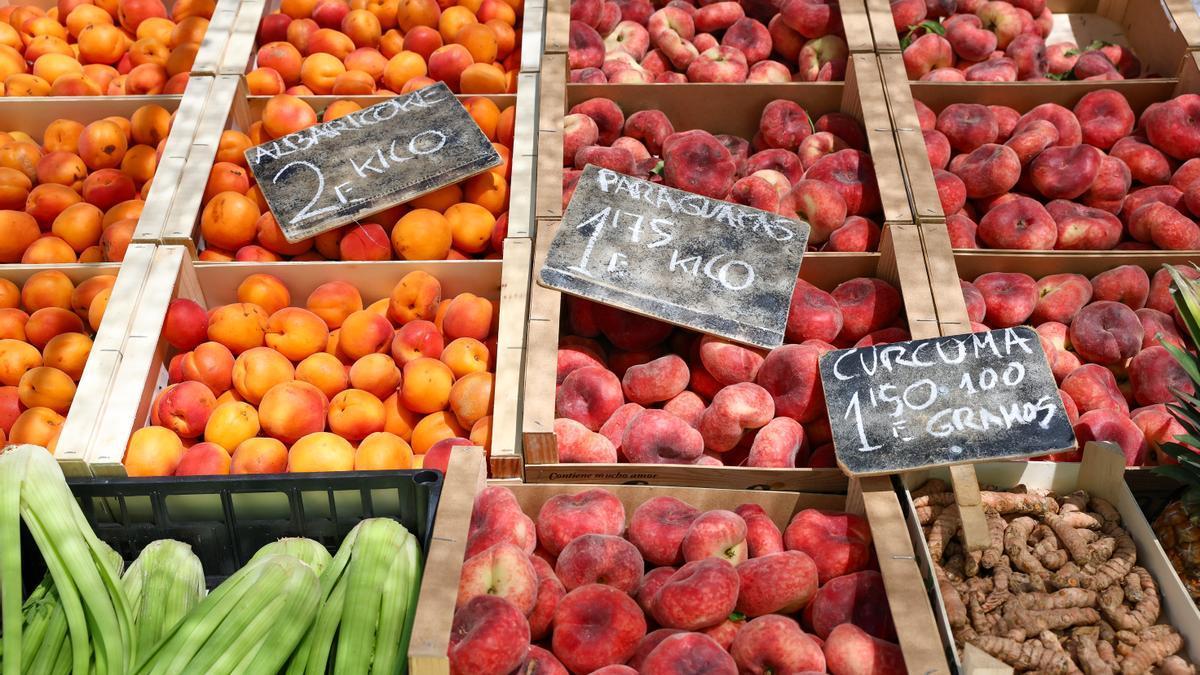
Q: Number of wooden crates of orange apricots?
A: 6